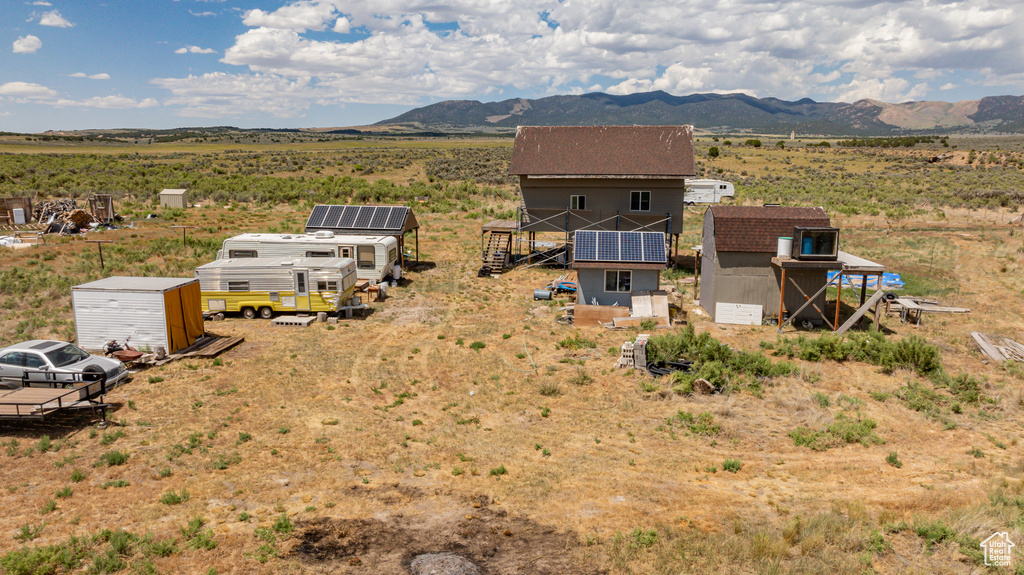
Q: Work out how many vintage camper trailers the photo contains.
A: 2